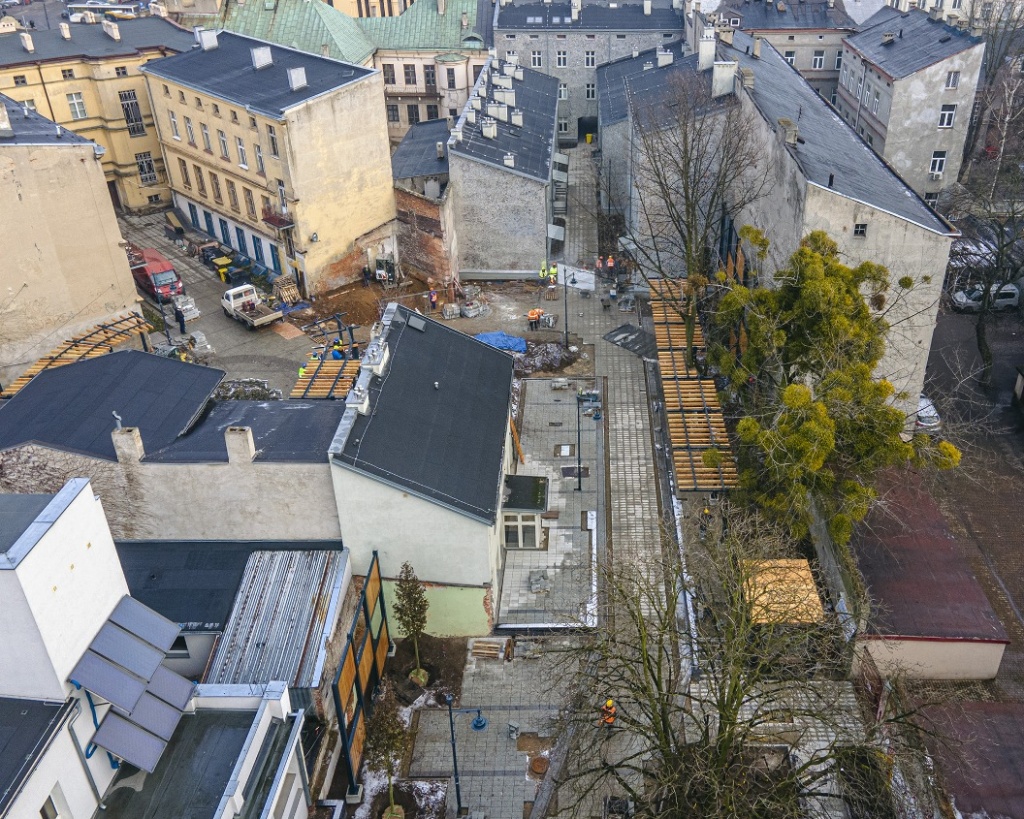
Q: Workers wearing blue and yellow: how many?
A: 3